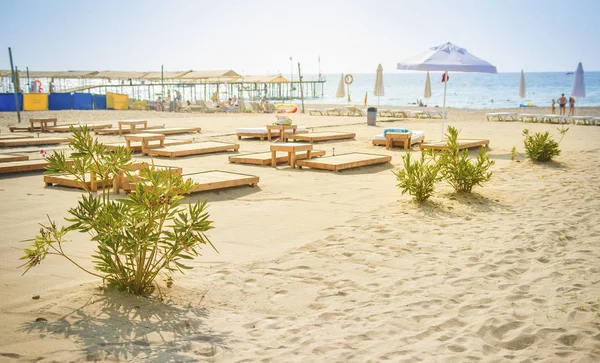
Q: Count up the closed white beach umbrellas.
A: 5